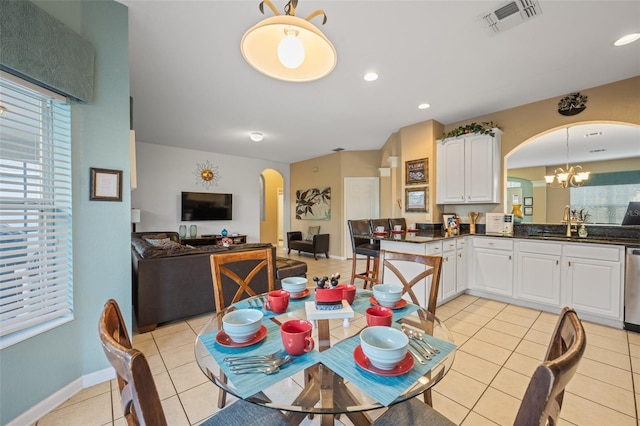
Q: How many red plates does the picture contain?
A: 4